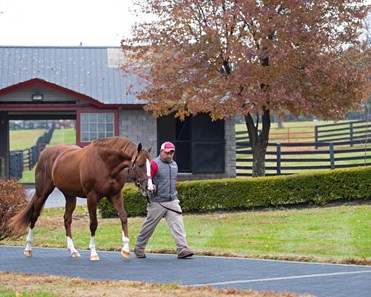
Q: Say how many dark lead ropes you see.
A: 1